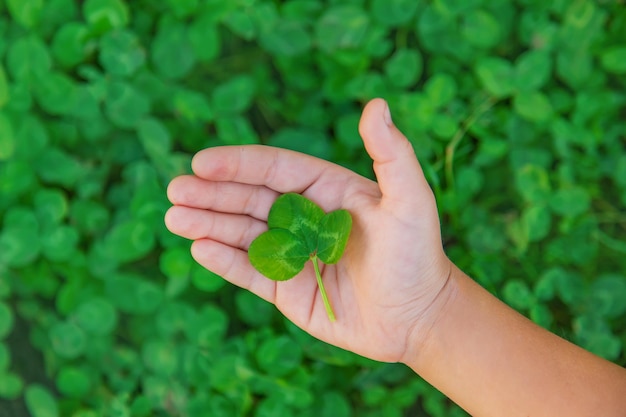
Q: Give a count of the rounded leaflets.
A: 3